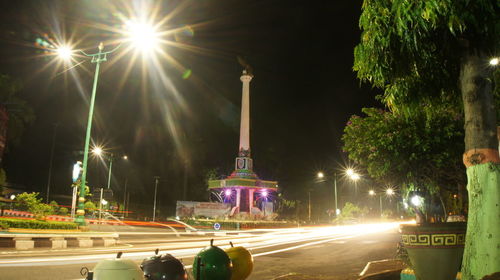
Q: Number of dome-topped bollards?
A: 4